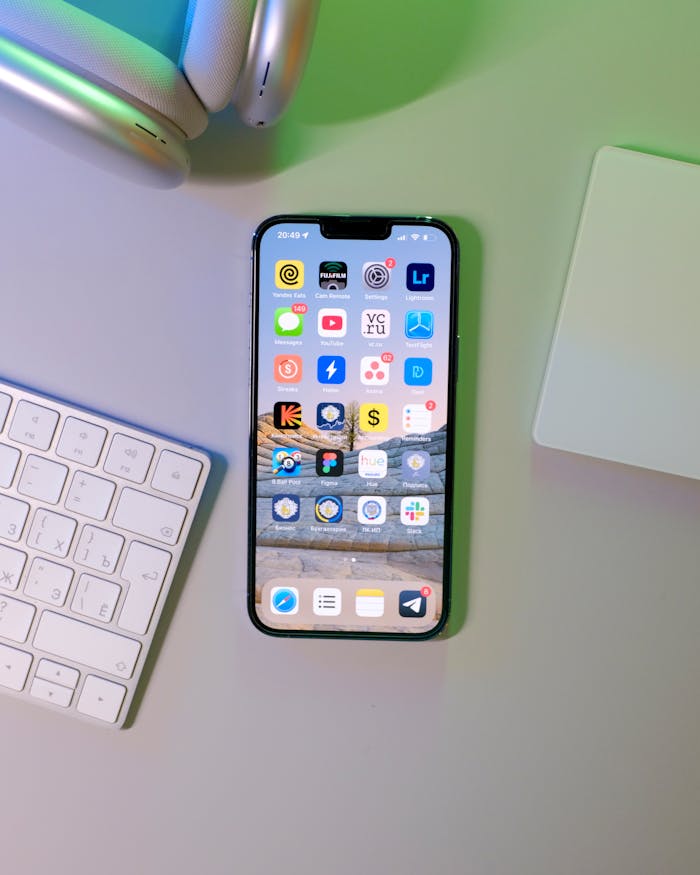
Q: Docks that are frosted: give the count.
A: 1